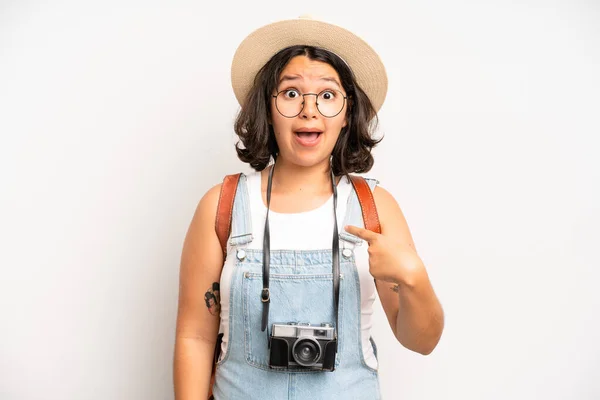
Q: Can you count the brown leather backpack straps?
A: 2